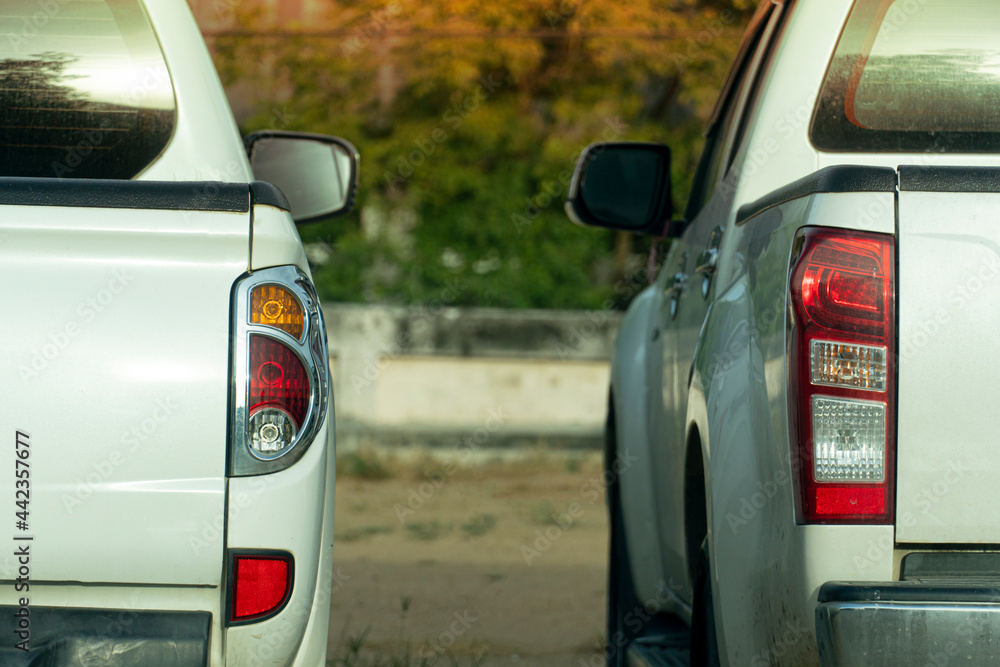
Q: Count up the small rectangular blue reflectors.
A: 0